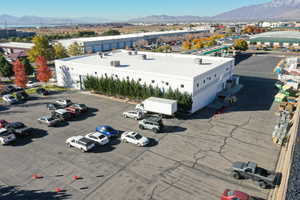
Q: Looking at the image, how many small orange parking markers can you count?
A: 3